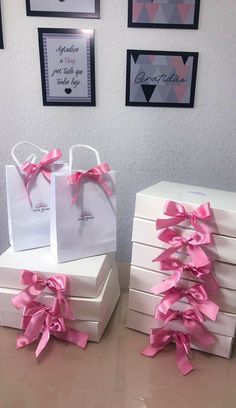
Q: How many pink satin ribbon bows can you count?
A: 11